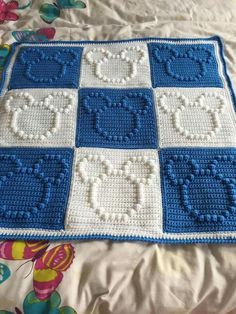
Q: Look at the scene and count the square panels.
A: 9